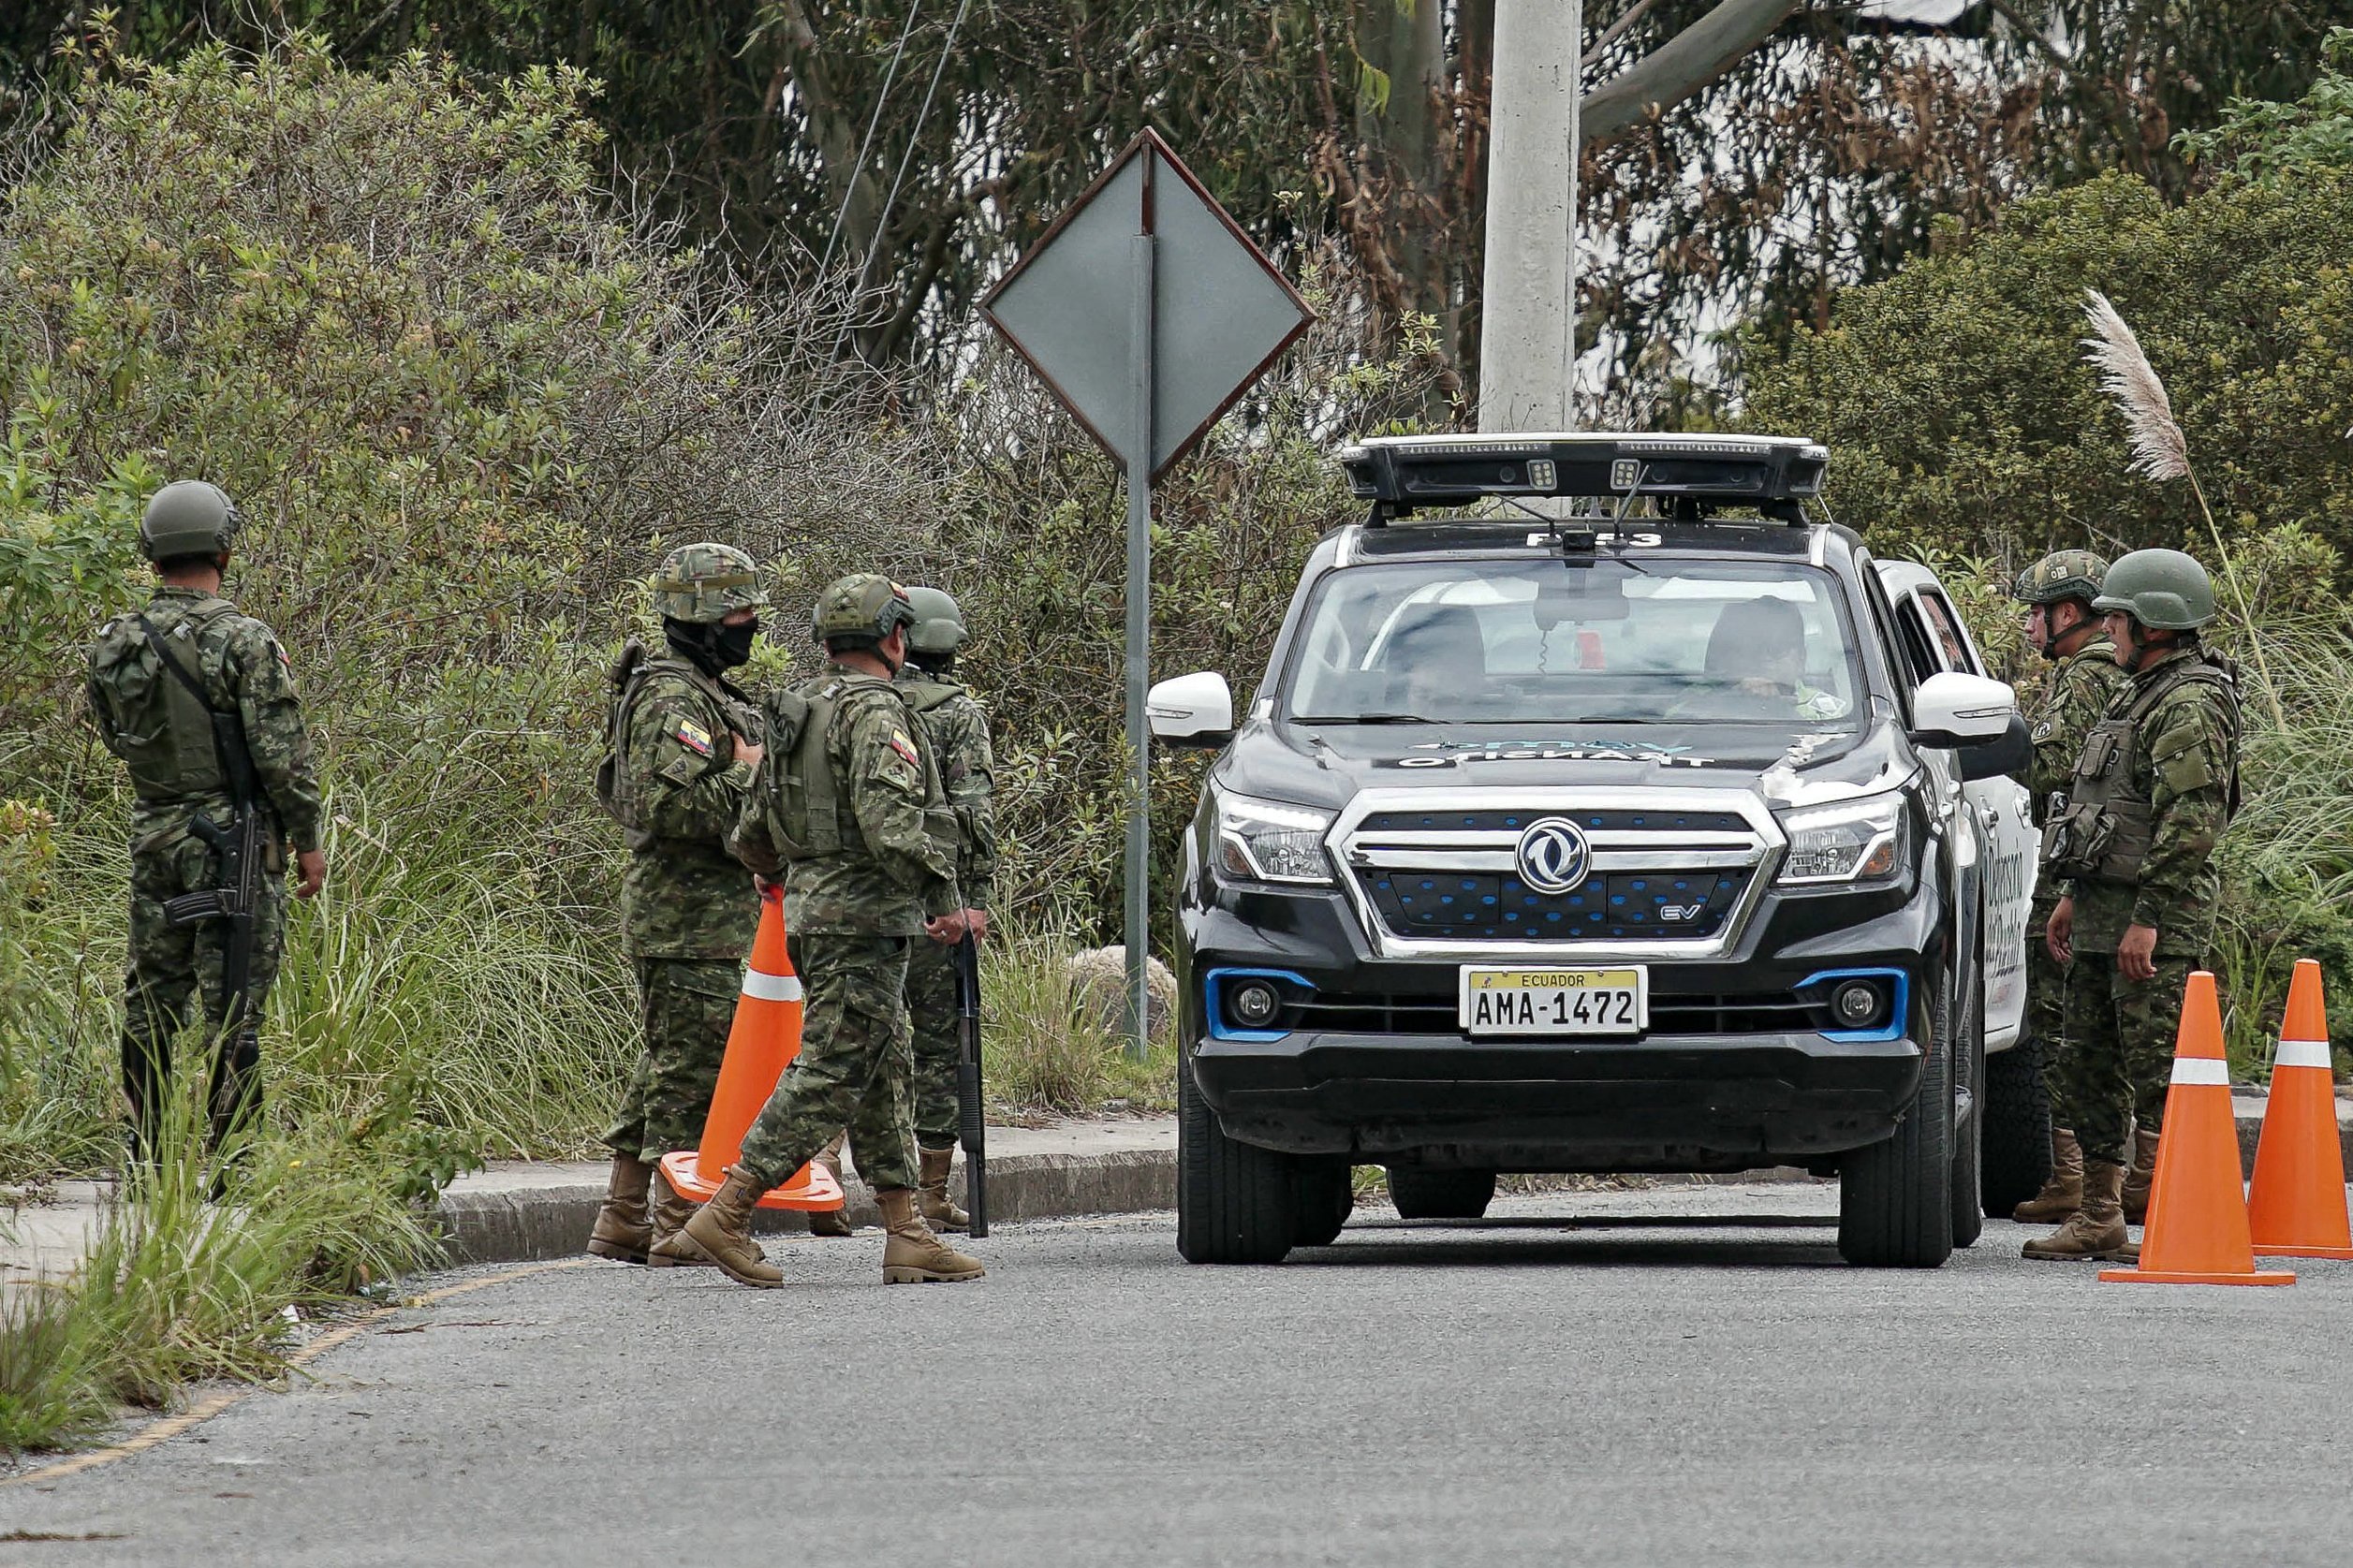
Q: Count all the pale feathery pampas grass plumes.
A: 1